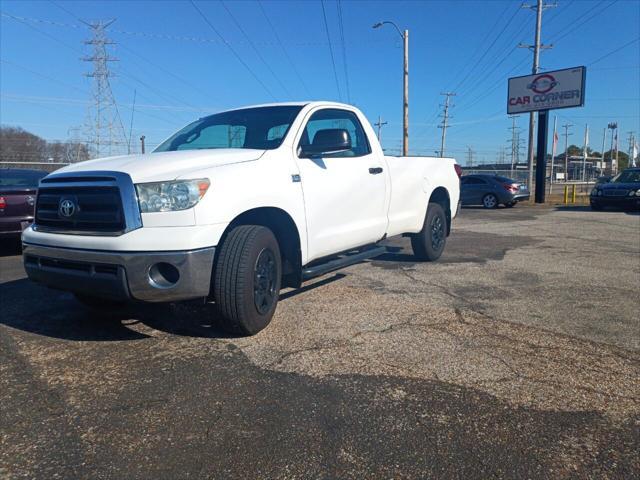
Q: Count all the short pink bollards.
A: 0